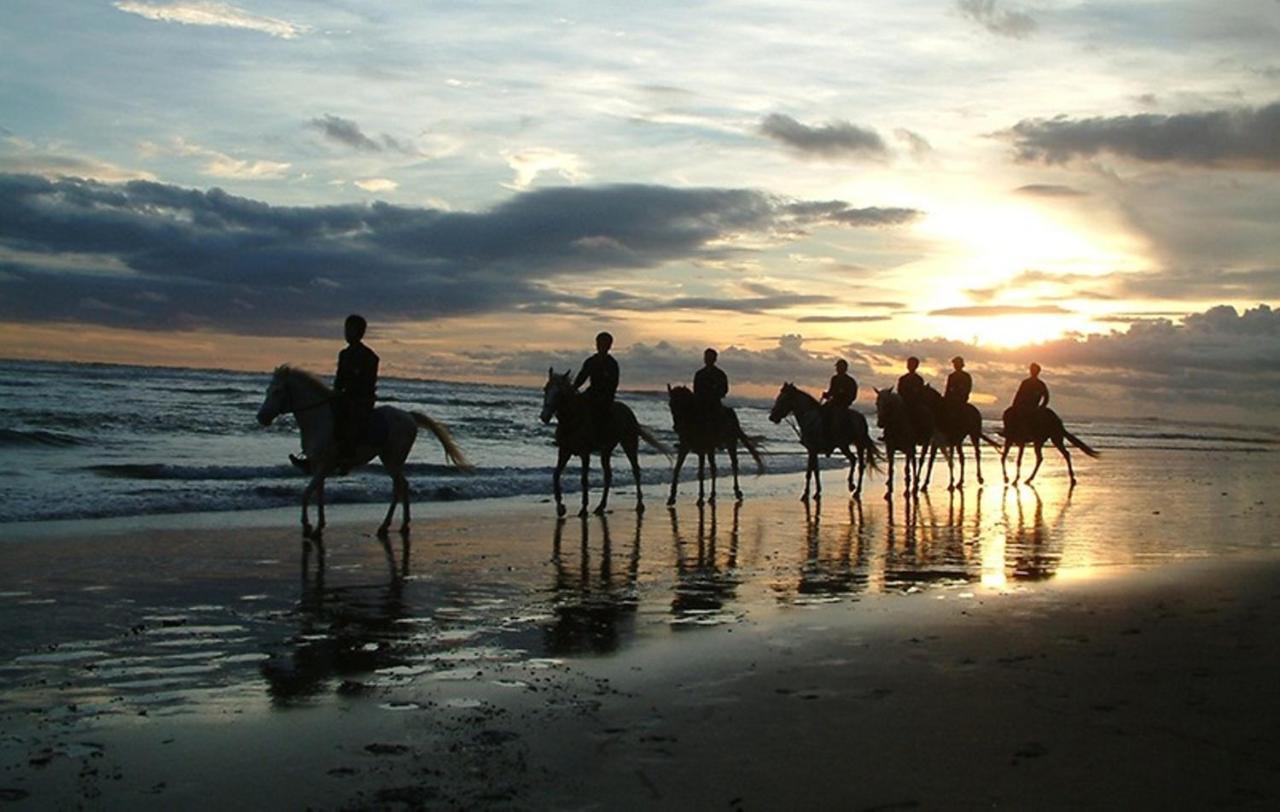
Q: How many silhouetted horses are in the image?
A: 7